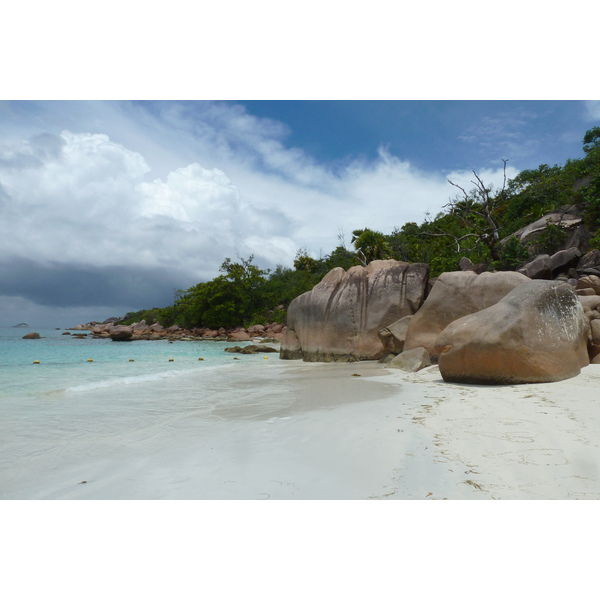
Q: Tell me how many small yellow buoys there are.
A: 7